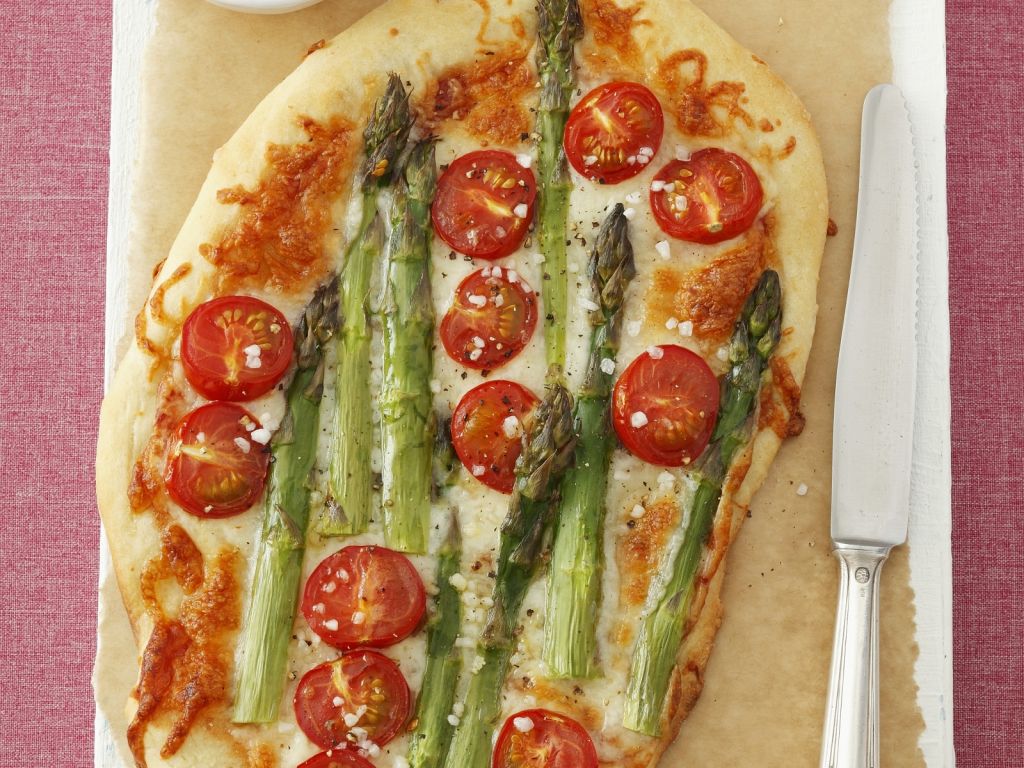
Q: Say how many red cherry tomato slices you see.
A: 12